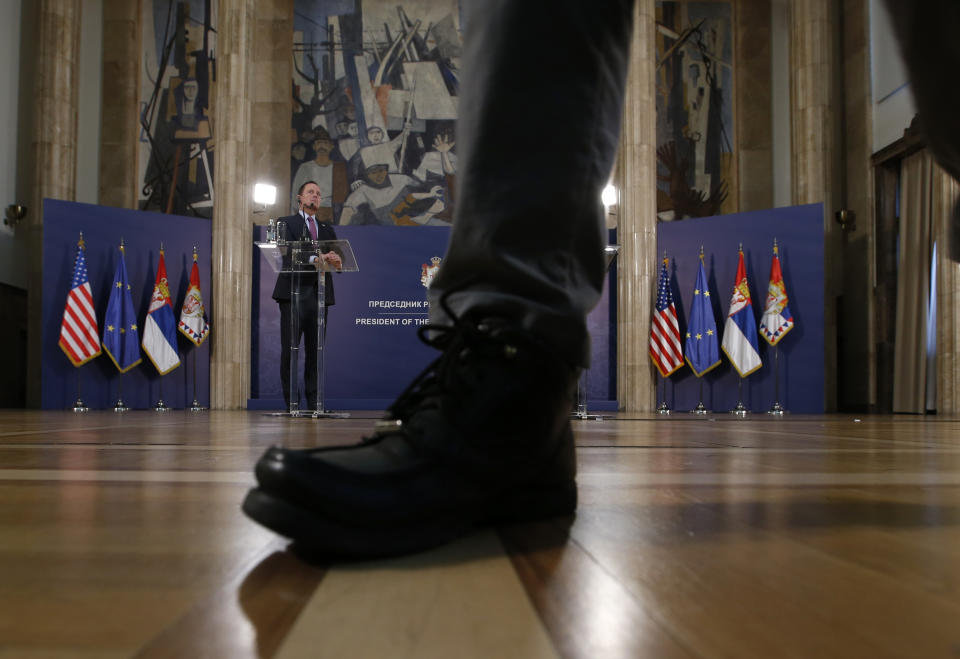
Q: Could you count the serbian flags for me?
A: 2